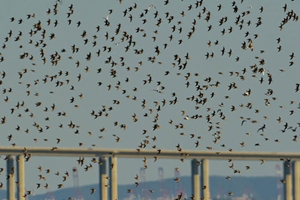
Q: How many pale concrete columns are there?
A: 8